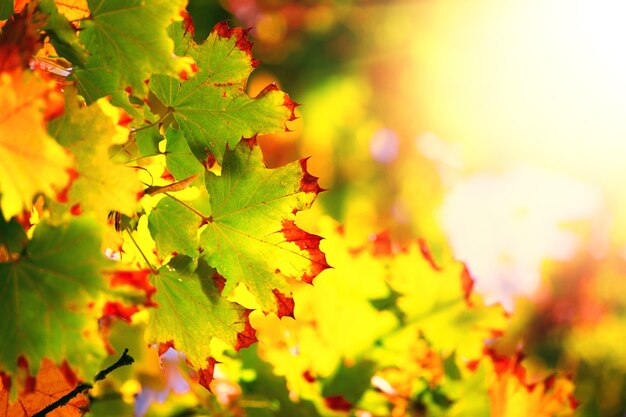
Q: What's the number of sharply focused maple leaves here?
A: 3